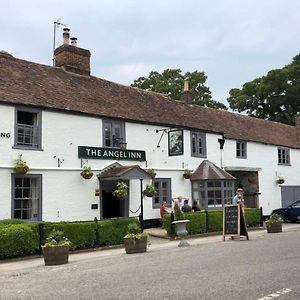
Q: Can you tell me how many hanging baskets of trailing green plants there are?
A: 7